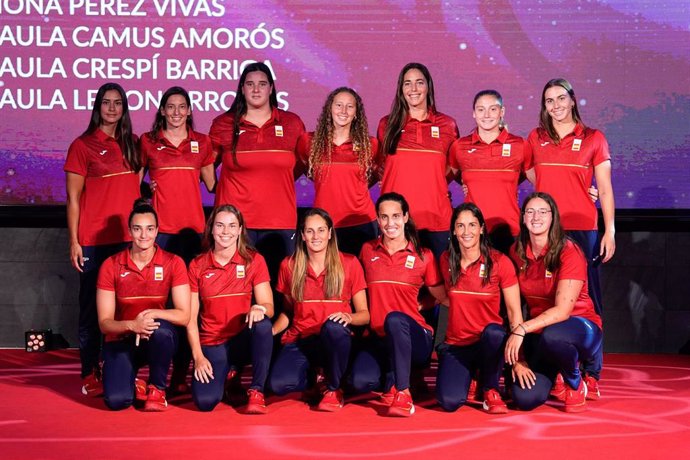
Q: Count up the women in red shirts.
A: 13